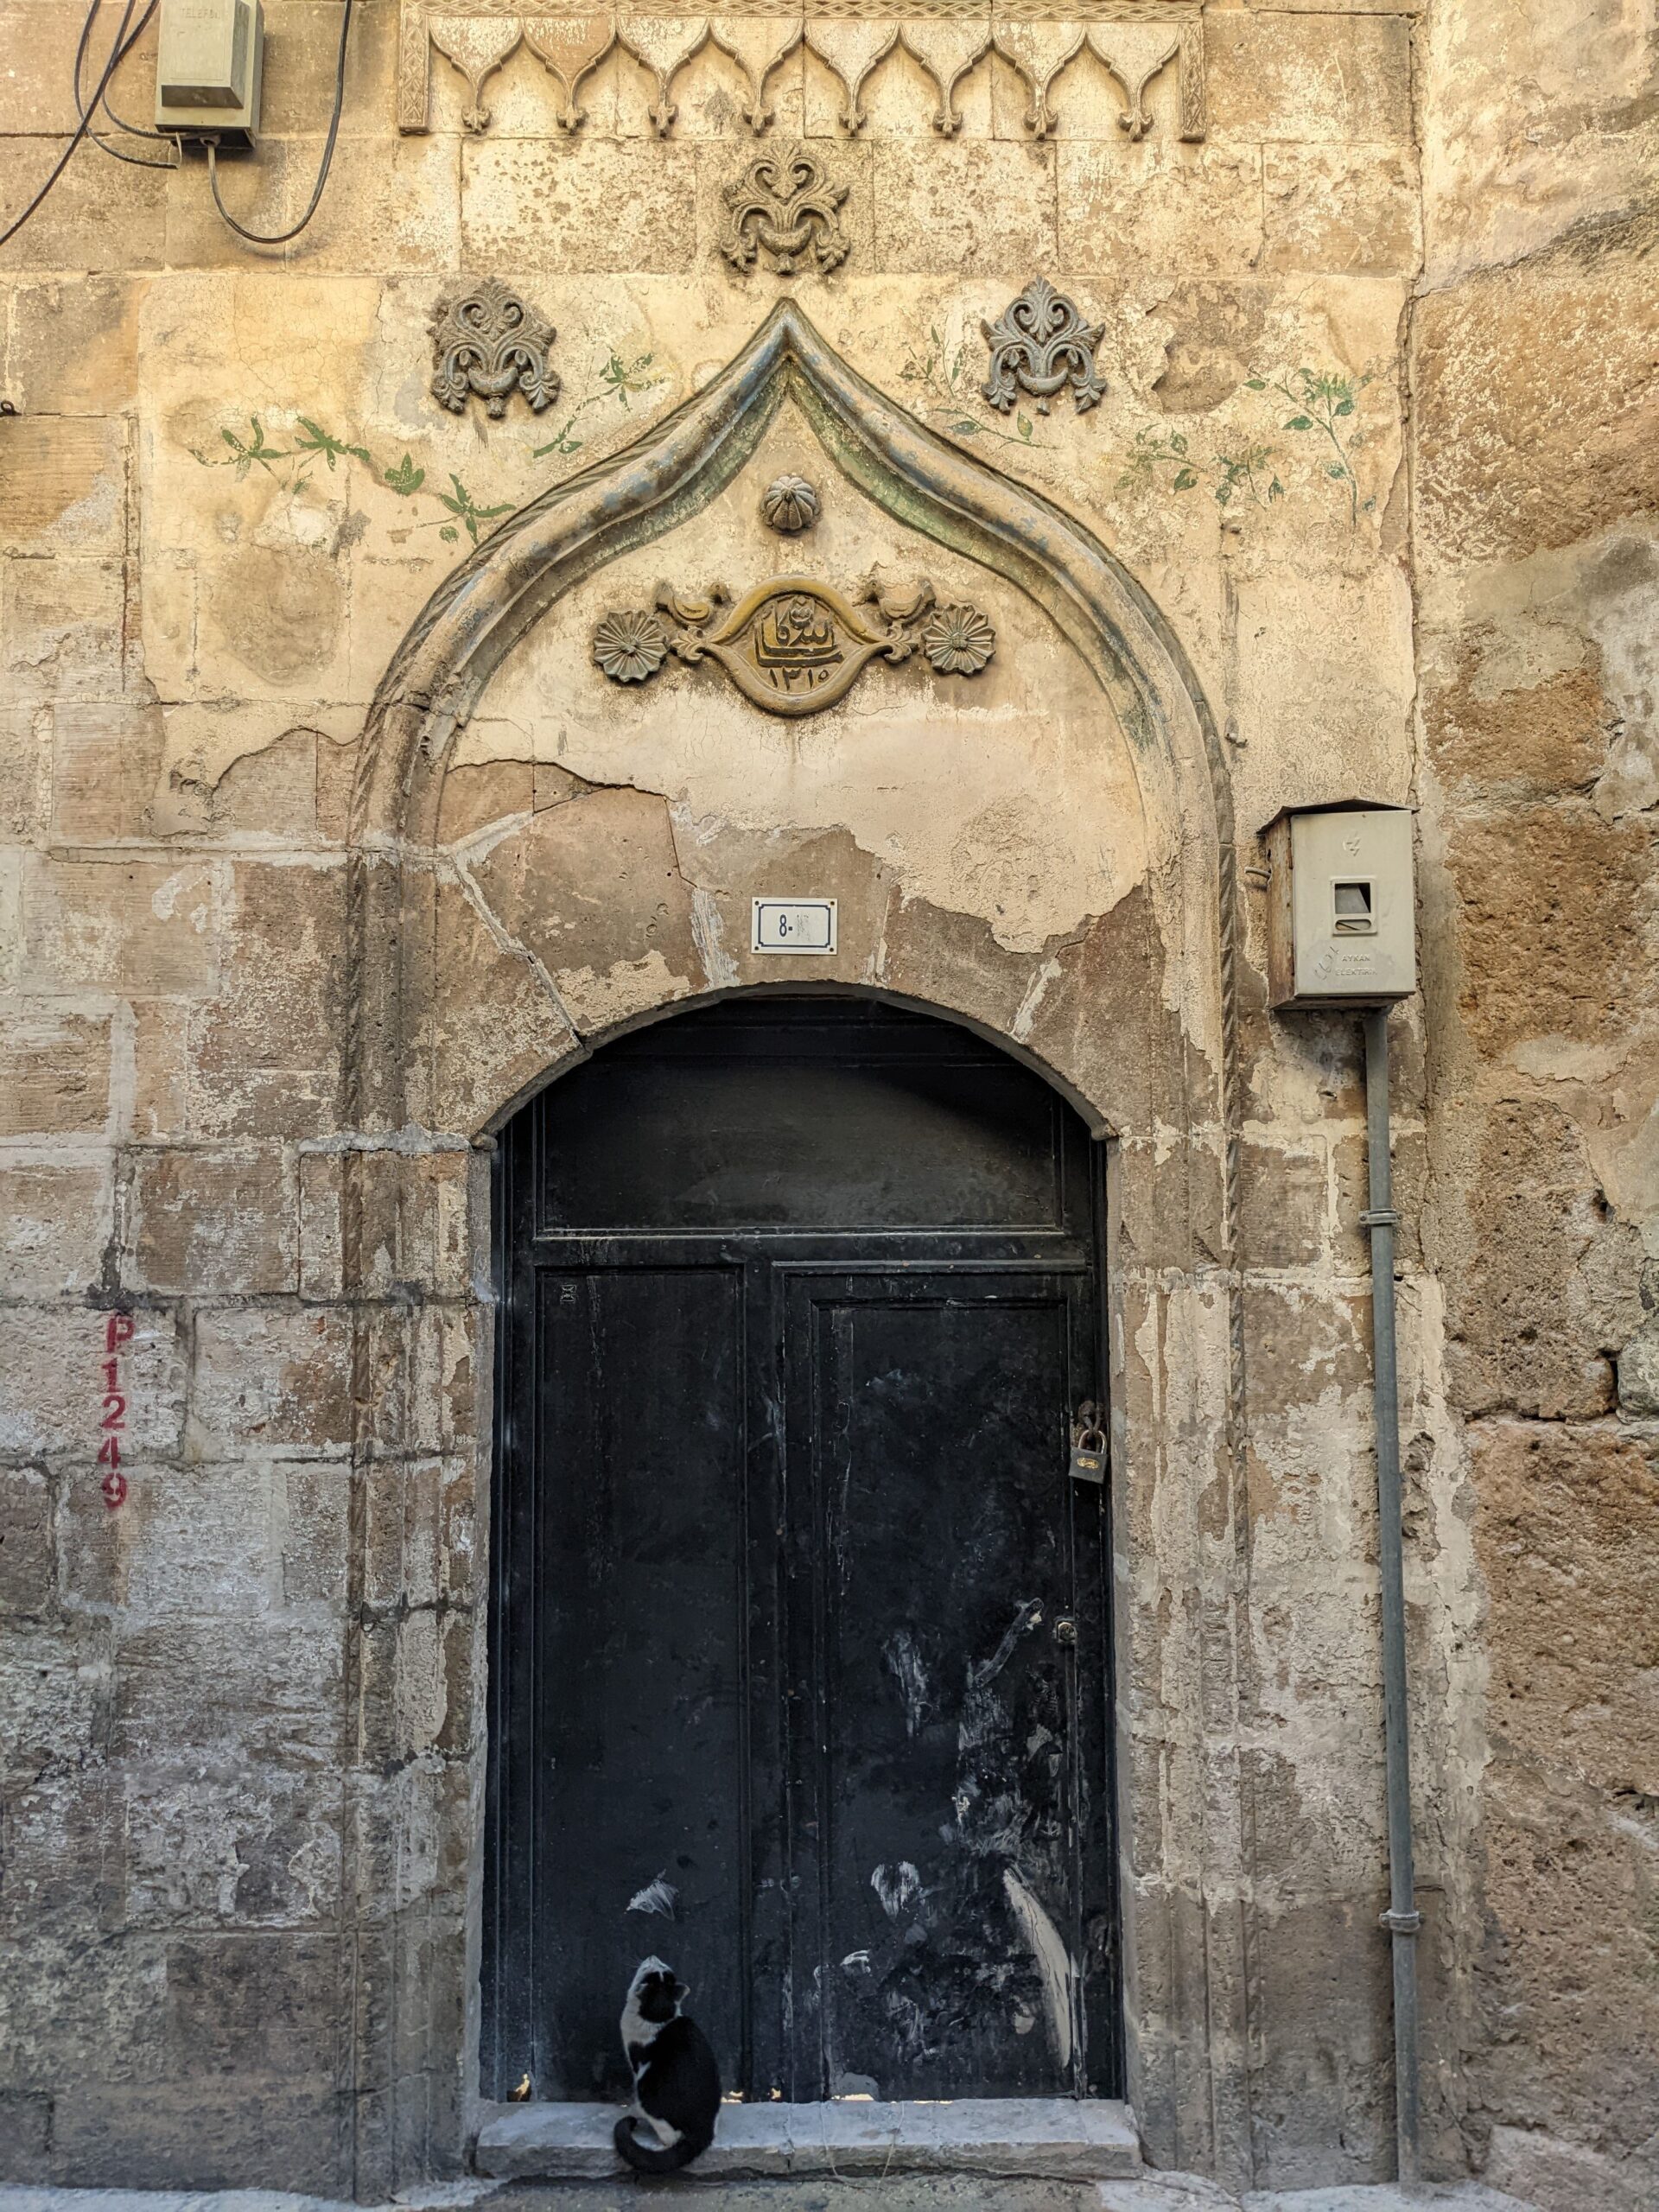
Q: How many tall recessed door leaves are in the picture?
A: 2